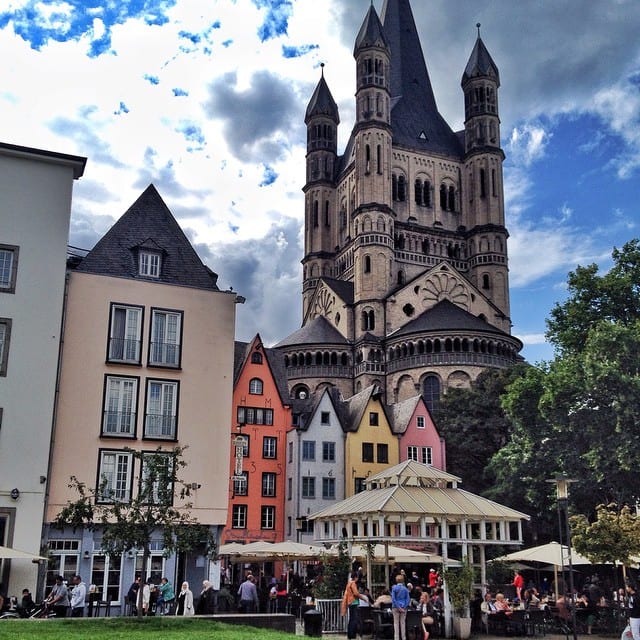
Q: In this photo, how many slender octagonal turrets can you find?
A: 3